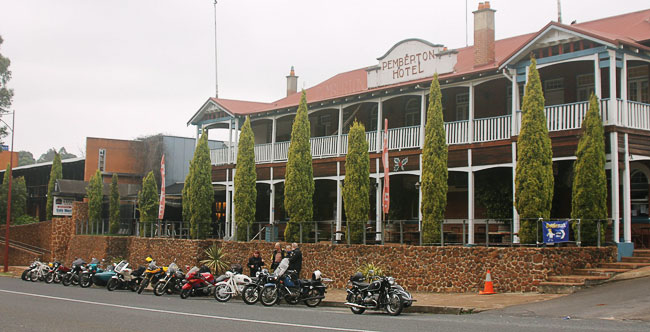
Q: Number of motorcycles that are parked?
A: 13